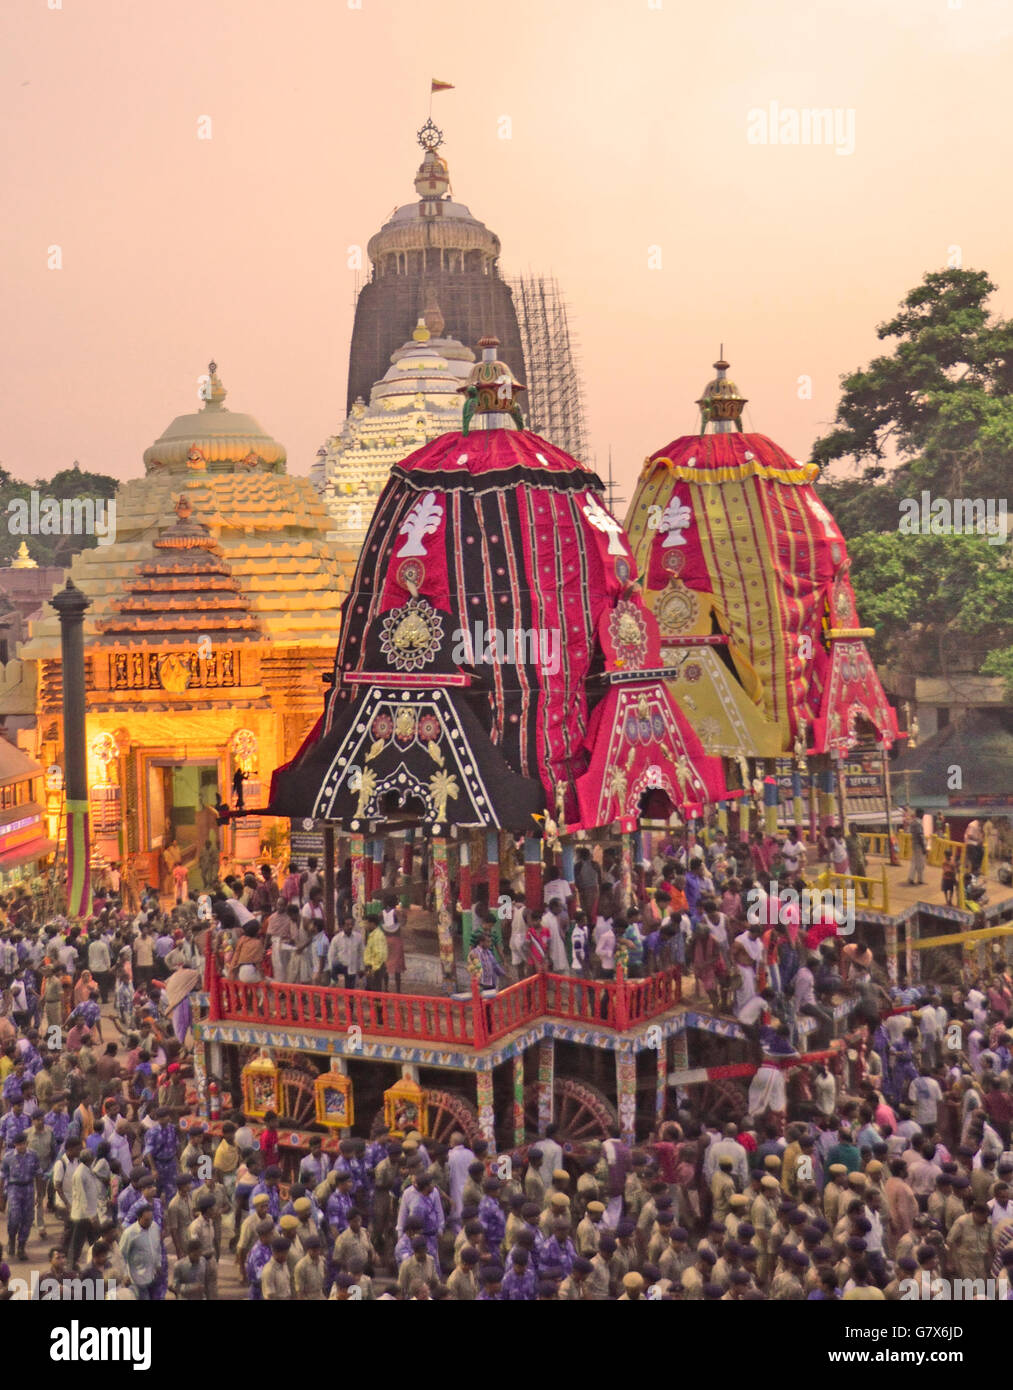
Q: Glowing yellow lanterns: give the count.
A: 3